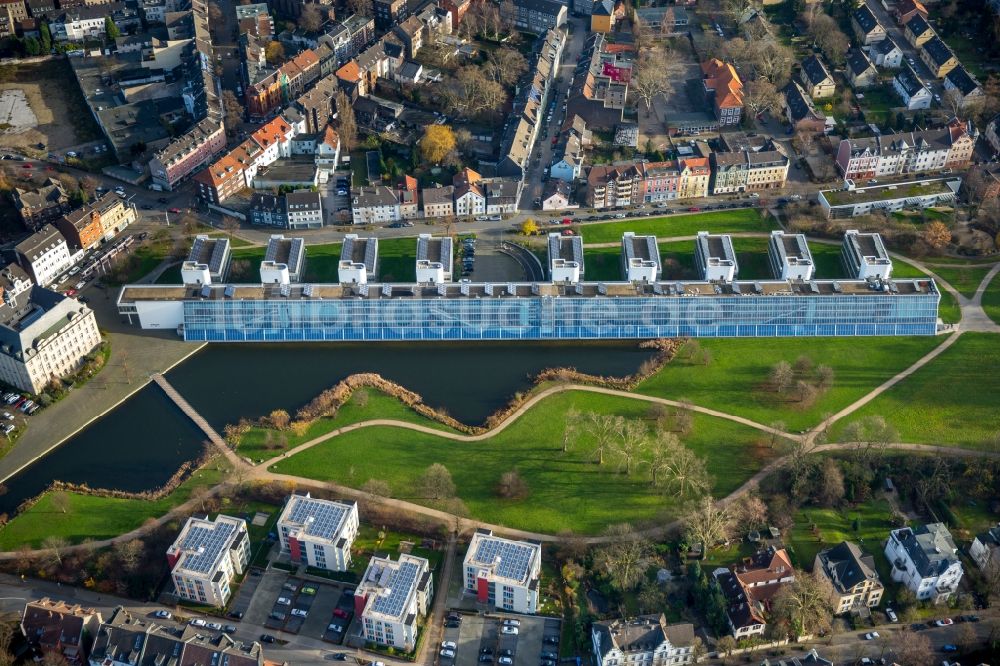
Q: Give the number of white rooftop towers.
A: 9